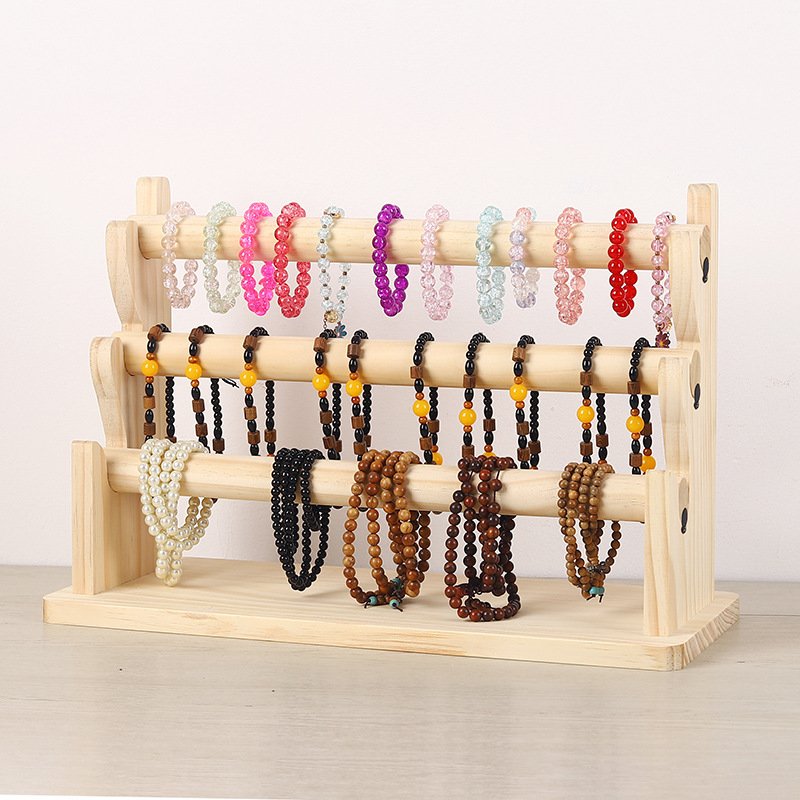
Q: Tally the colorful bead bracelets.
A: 12